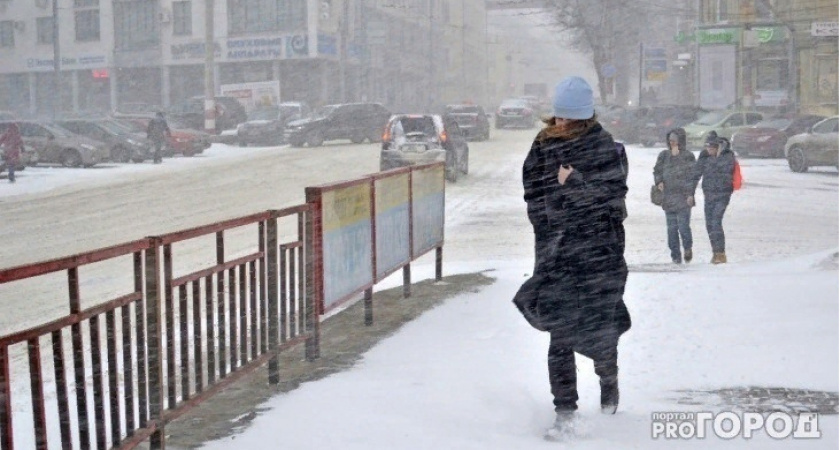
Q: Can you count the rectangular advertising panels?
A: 3